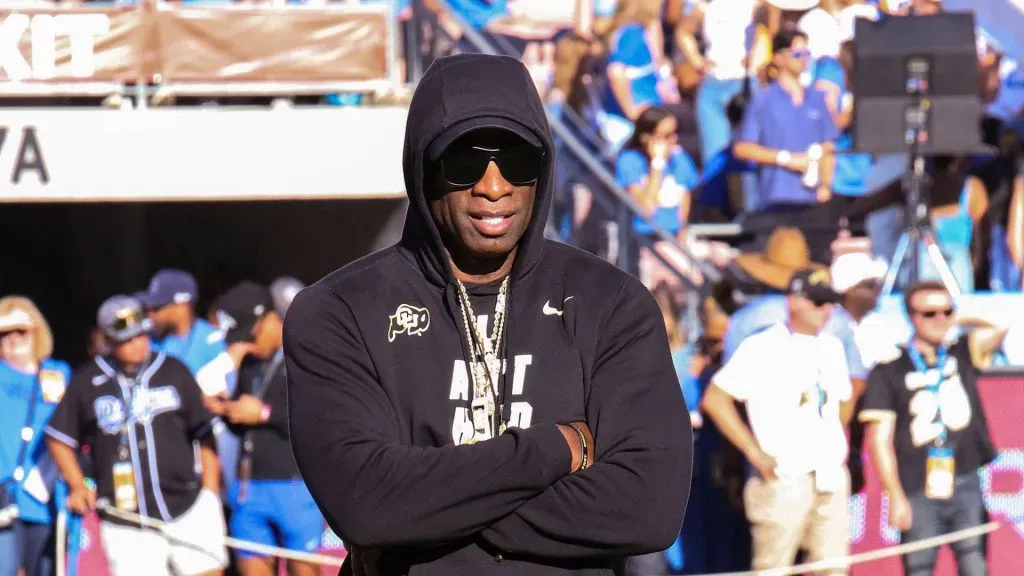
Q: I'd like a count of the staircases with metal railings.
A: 1